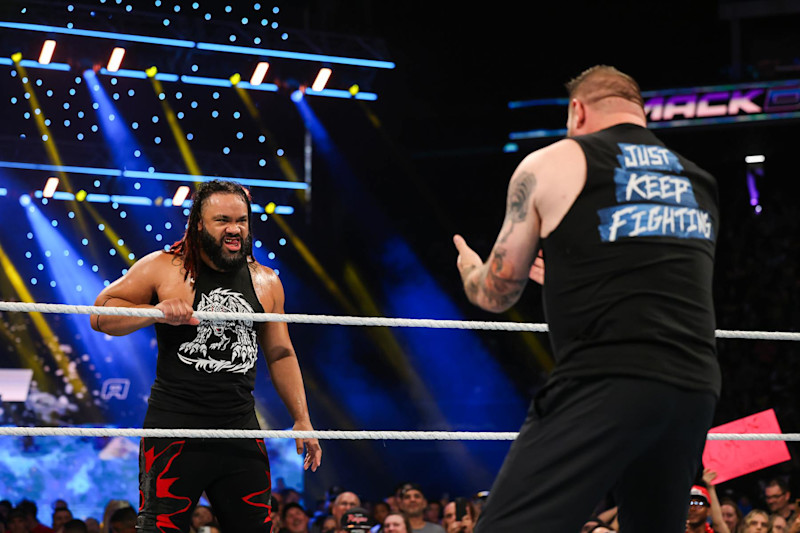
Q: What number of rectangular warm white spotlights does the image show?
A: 6